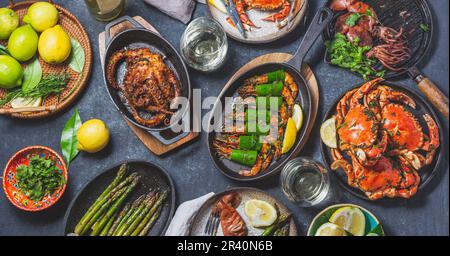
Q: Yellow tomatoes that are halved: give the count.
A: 0